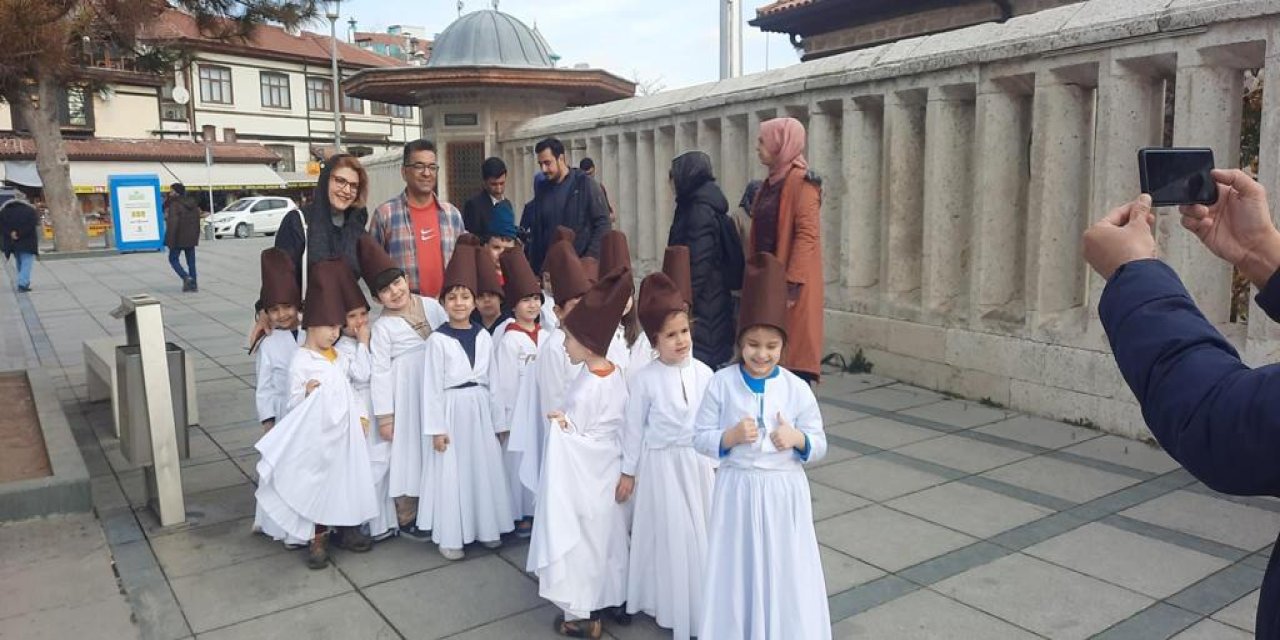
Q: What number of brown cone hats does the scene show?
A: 15